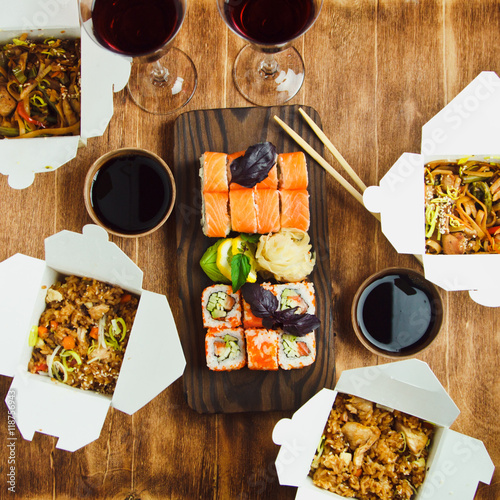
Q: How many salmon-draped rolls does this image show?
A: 8